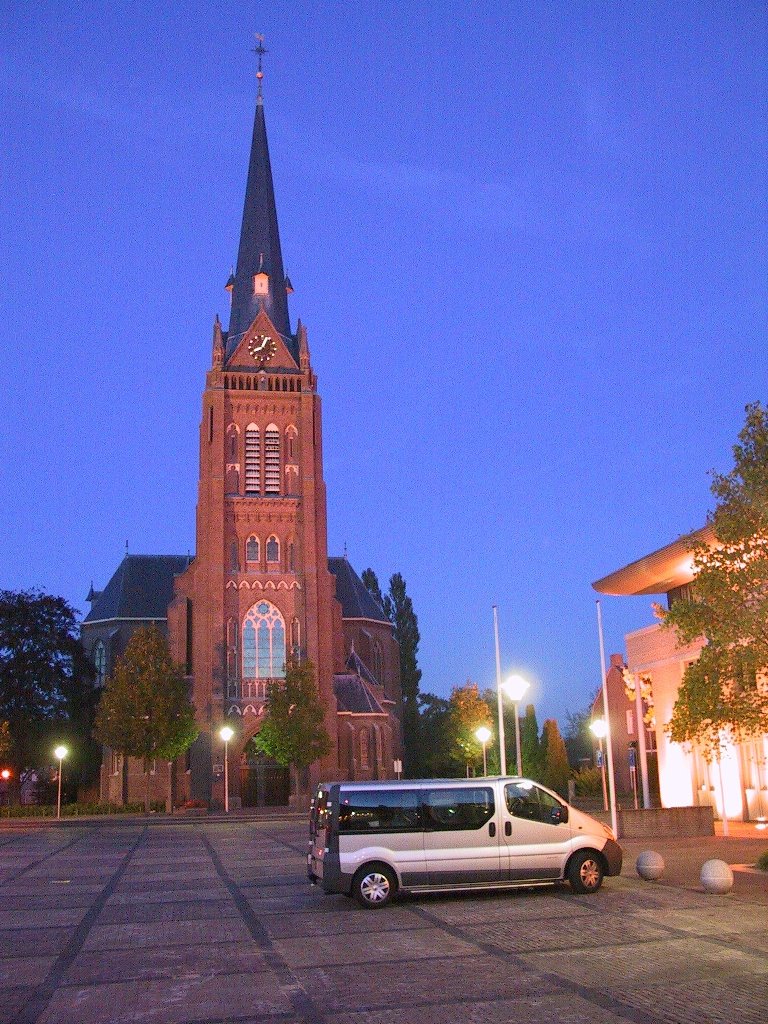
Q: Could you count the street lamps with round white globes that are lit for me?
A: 5